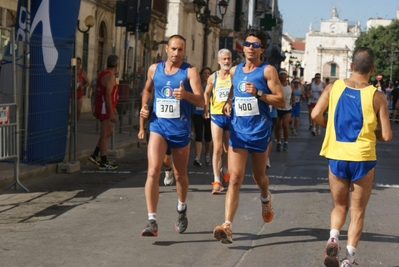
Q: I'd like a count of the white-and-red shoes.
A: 2